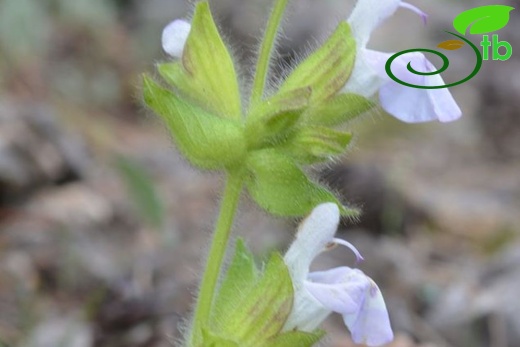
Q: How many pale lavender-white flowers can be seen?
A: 3